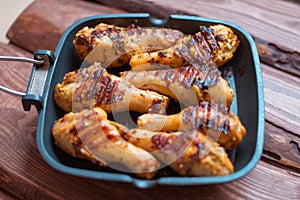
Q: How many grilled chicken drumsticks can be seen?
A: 7